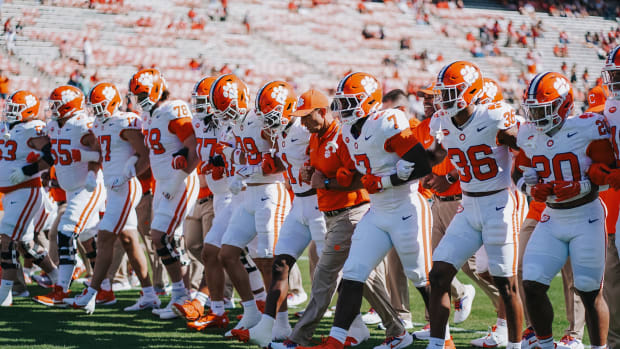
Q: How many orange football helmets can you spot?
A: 12